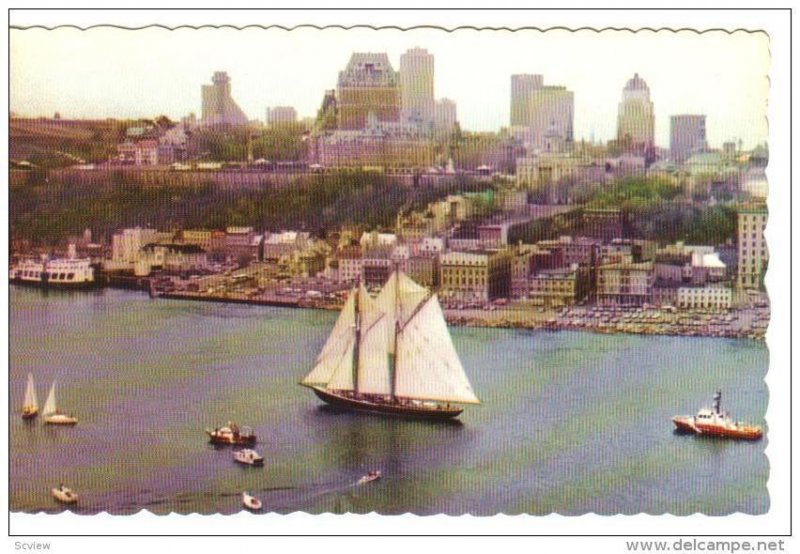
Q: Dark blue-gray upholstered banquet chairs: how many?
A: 0